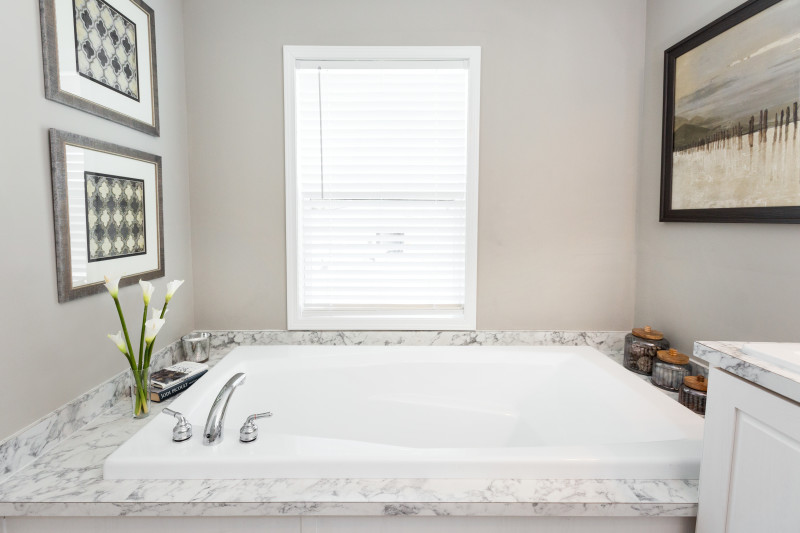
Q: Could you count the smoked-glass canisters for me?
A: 3